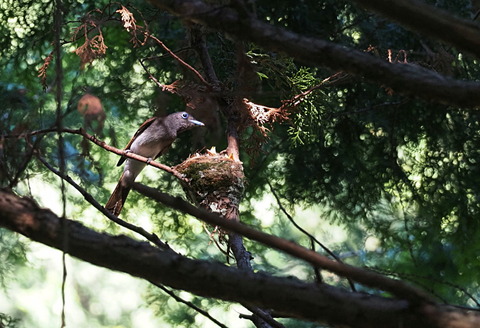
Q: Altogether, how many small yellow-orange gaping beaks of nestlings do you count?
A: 2